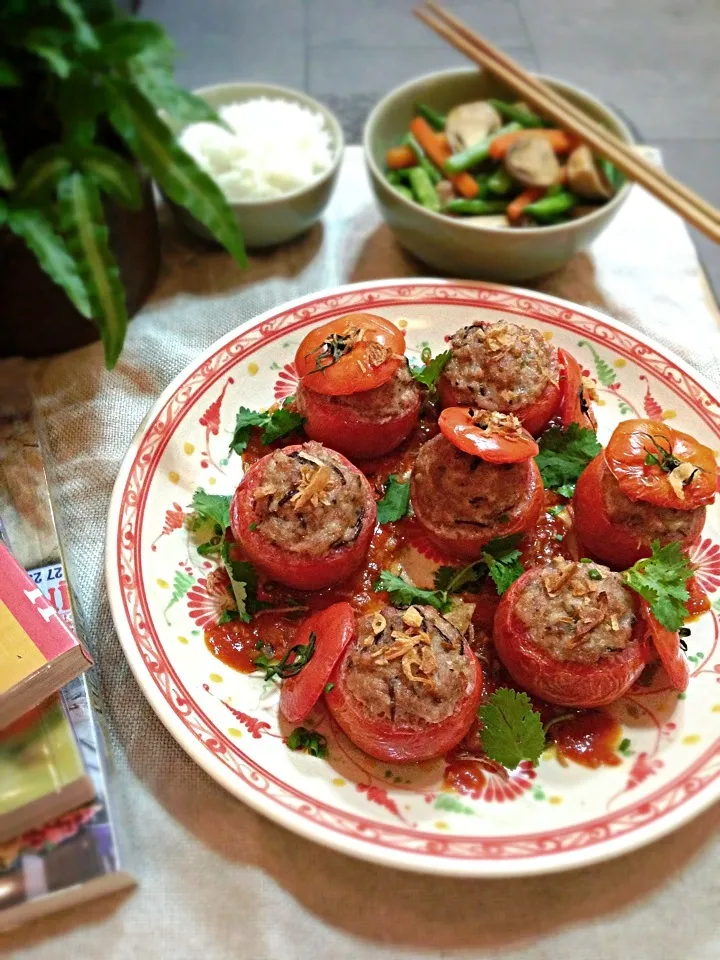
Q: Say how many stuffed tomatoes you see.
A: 7